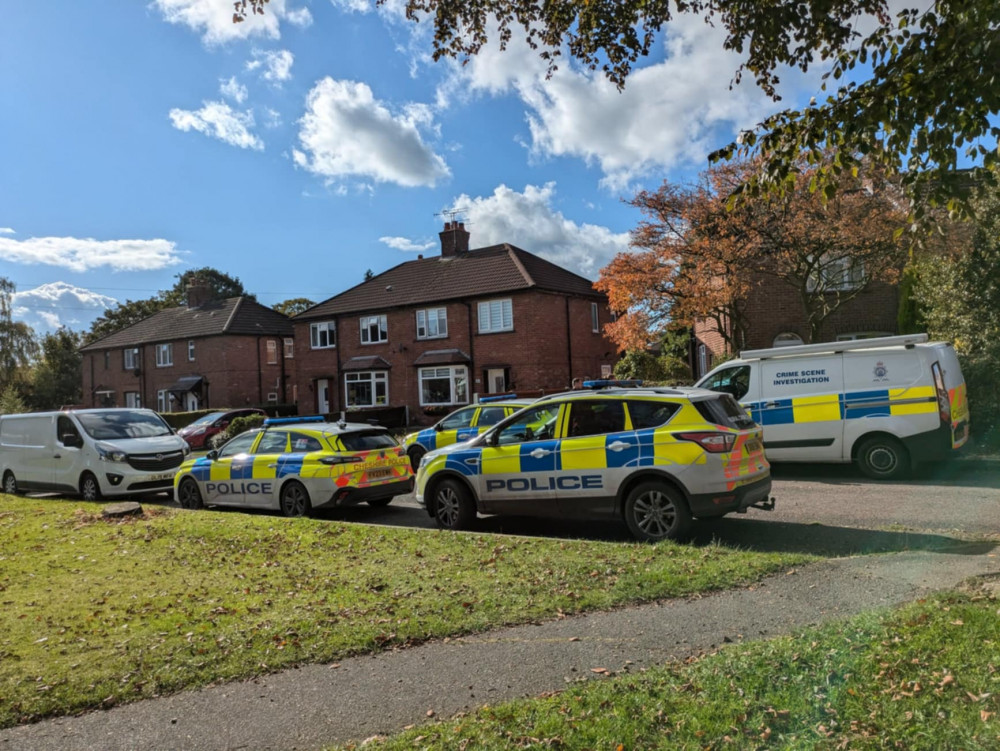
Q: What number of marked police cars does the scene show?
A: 3